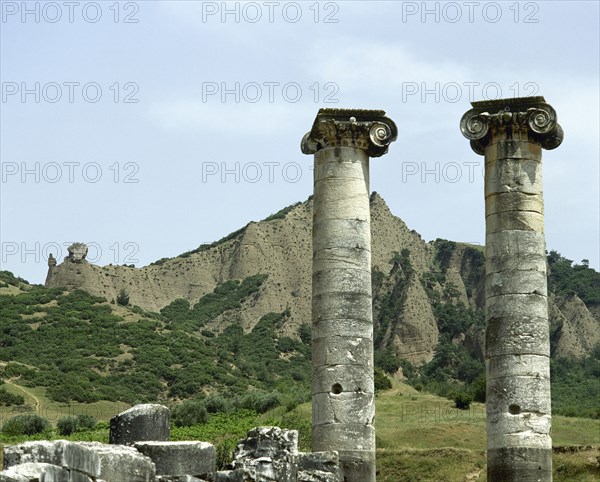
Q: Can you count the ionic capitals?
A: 2